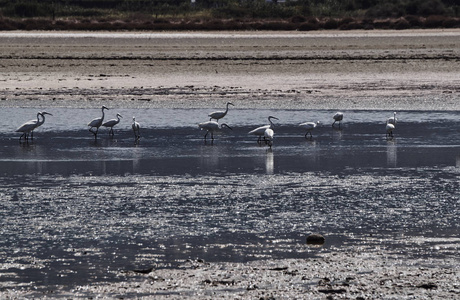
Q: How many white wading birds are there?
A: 13